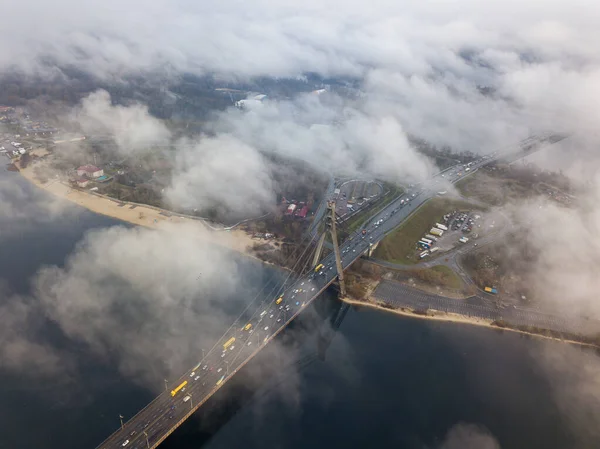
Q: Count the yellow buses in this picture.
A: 5